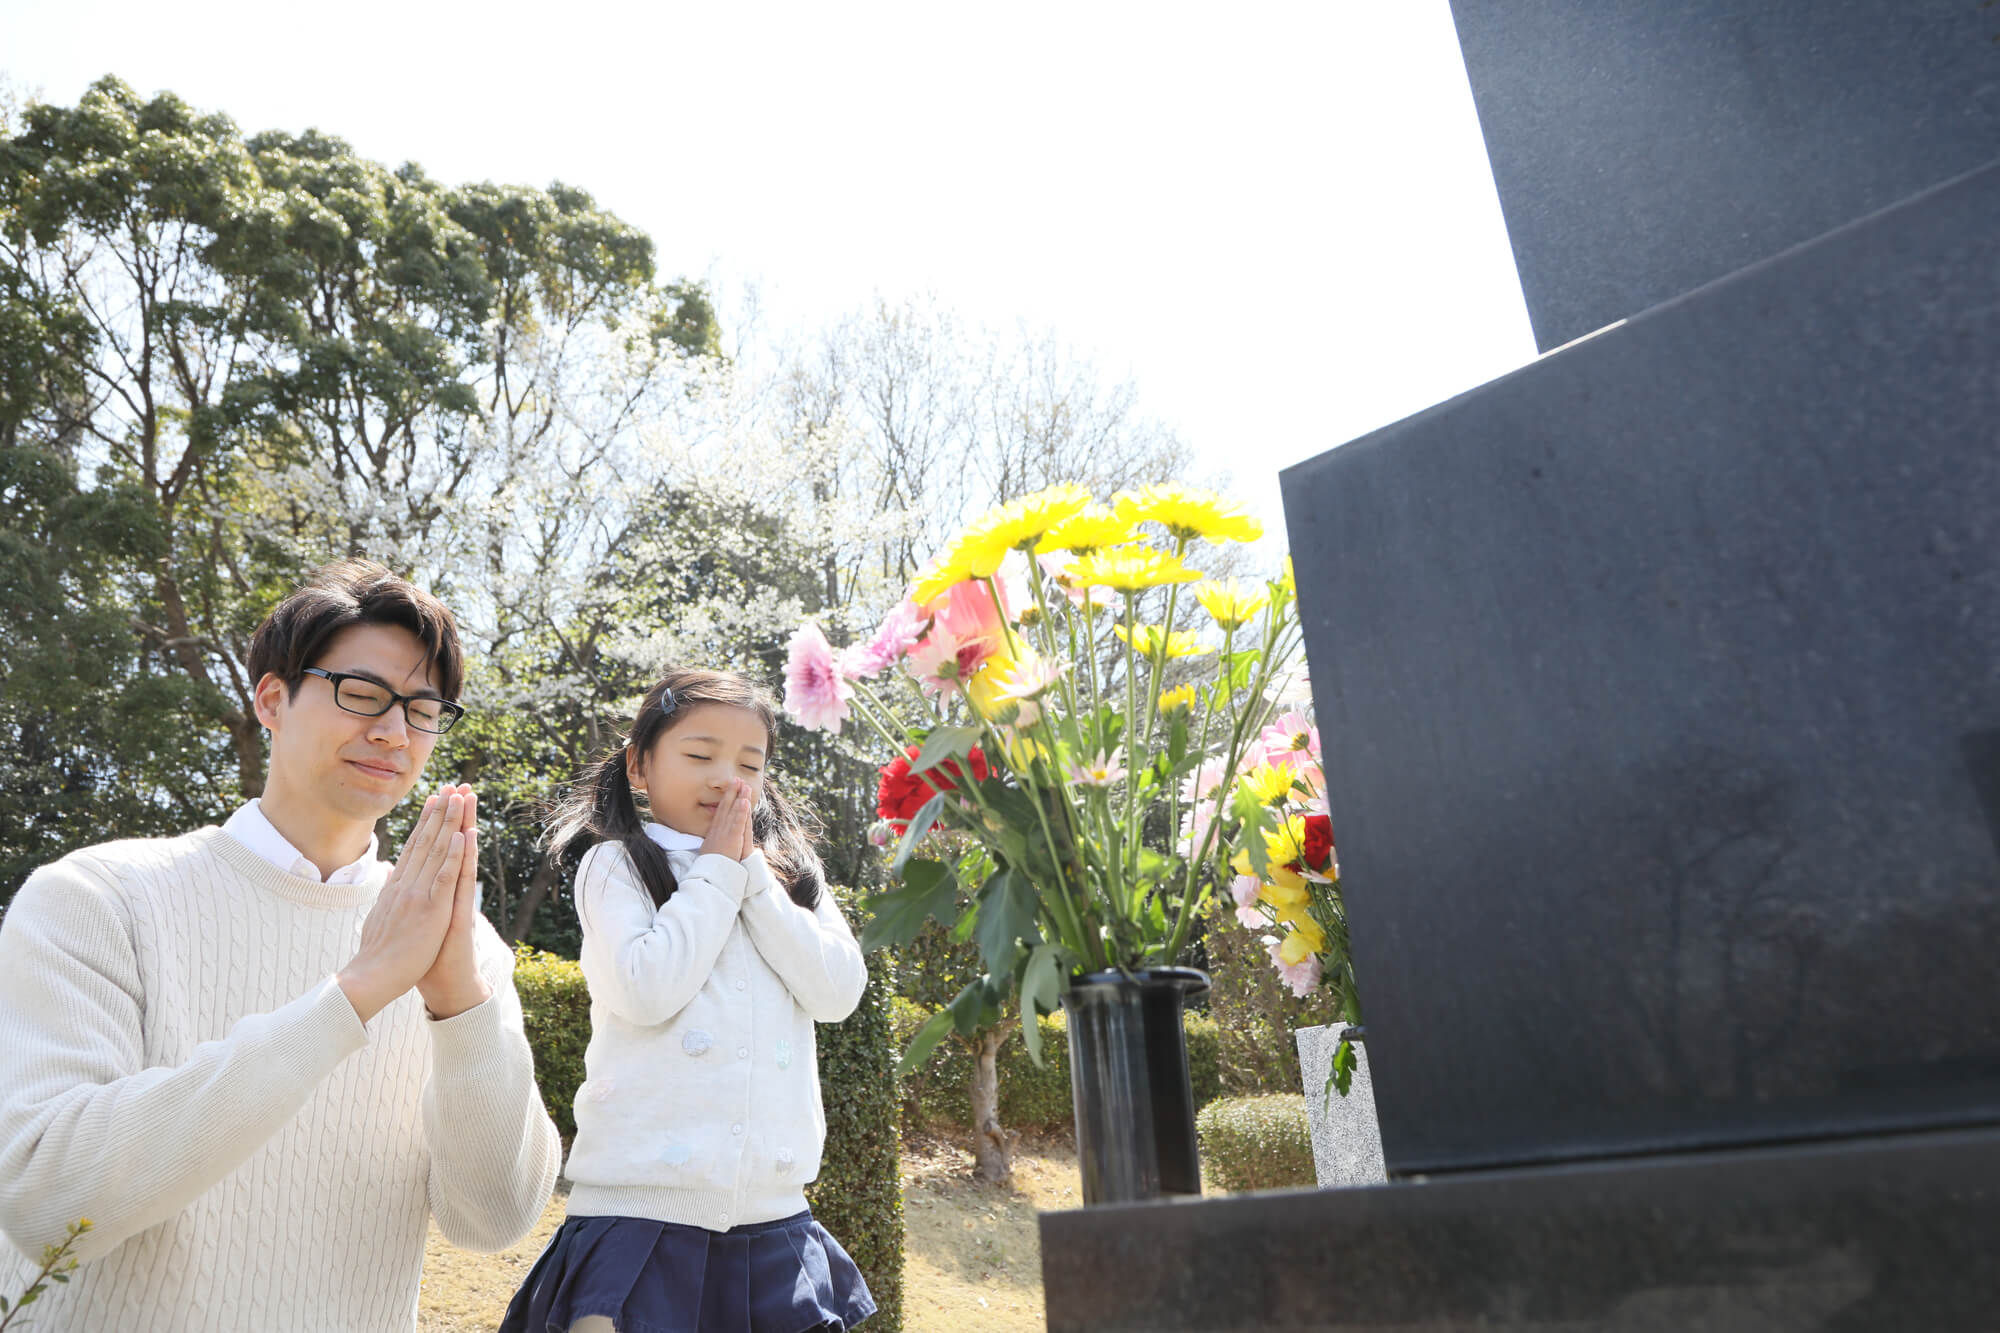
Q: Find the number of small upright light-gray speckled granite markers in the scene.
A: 1